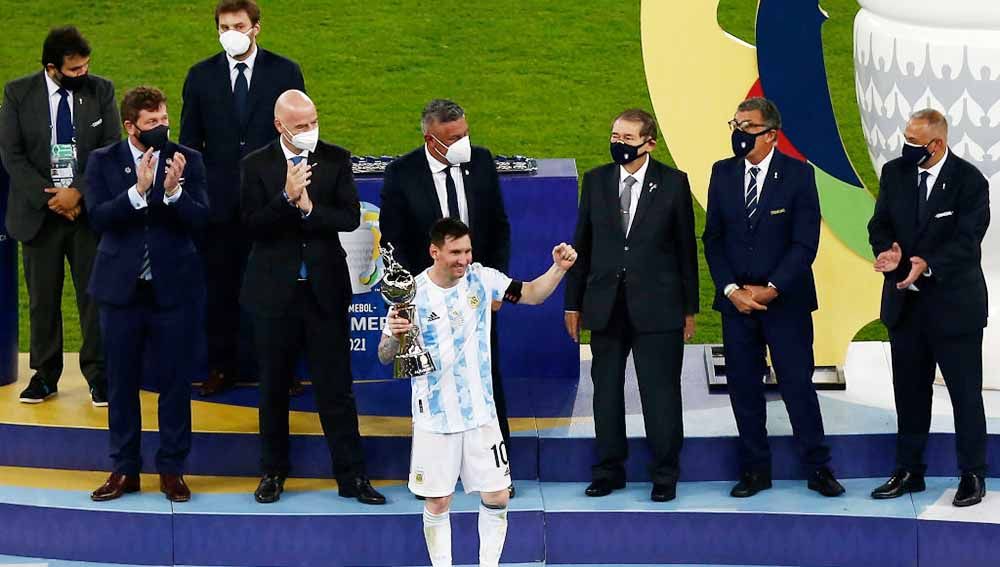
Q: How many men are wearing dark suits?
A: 8